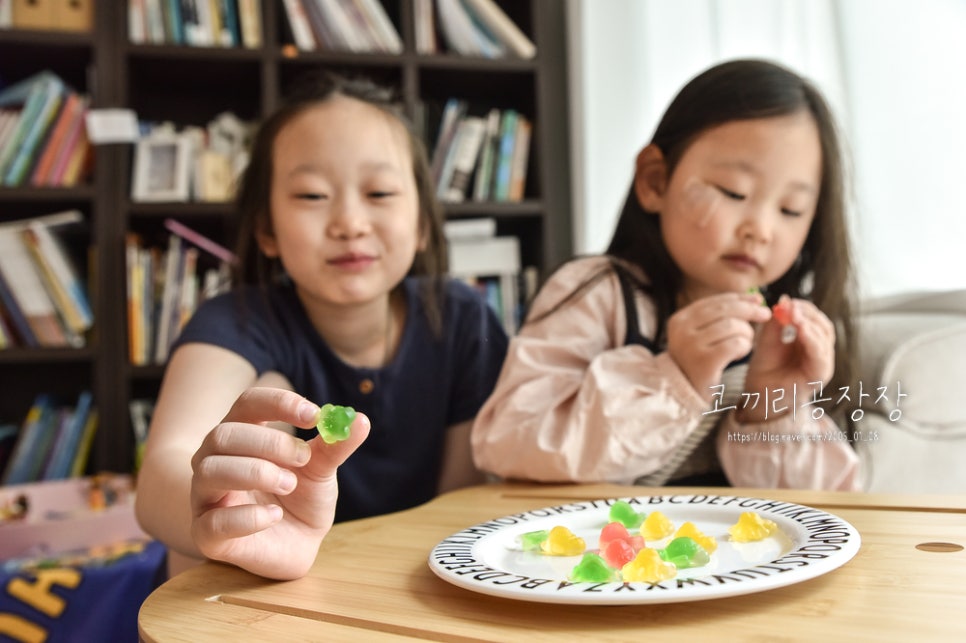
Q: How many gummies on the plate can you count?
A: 11